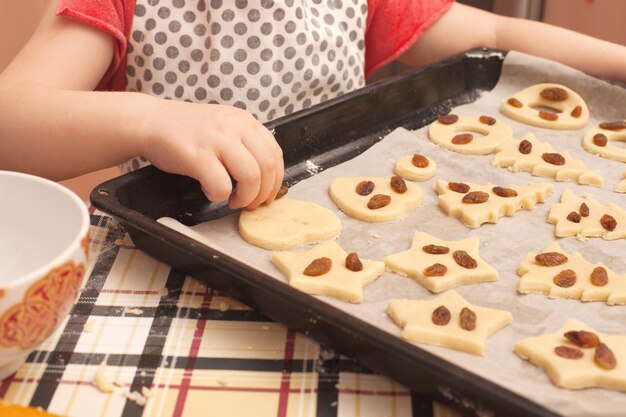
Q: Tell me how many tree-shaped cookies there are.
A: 4